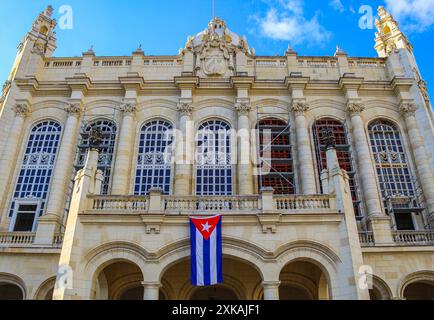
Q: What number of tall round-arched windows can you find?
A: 7